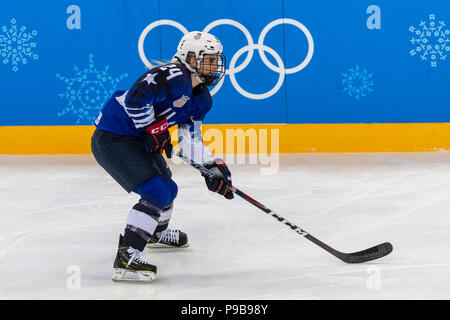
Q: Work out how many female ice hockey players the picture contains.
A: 1